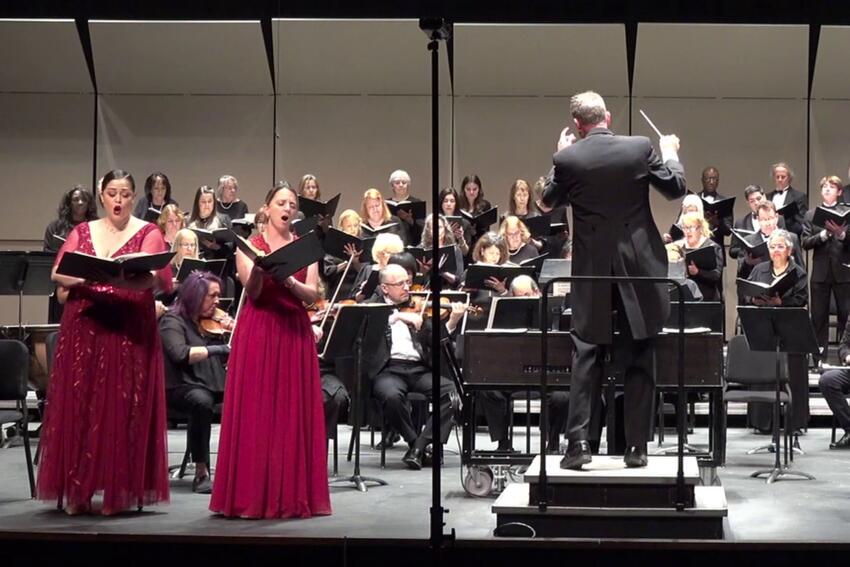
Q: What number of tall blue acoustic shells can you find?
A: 0